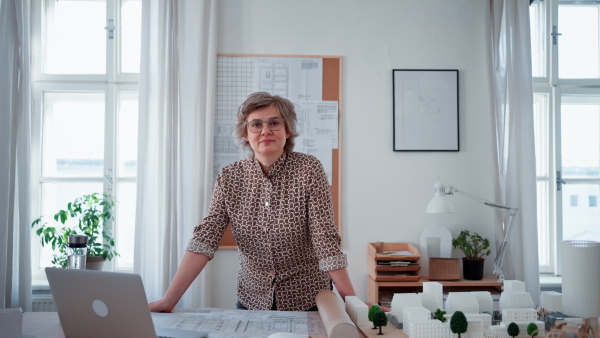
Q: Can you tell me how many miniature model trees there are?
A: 6